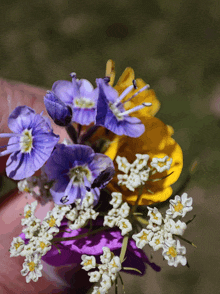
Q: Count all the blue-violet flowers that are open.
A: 4